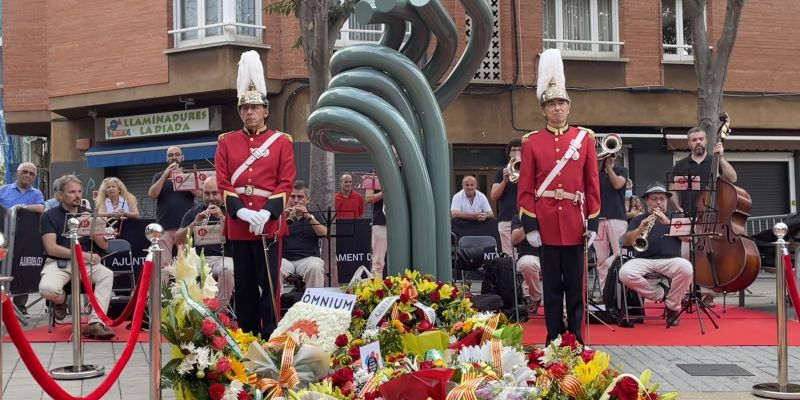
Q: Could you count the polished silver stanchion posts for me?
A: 4